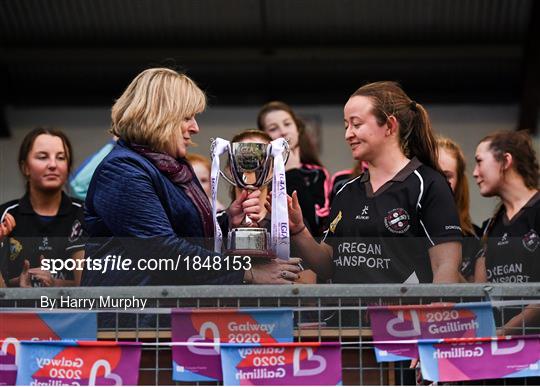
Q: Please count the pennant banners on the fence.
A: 6